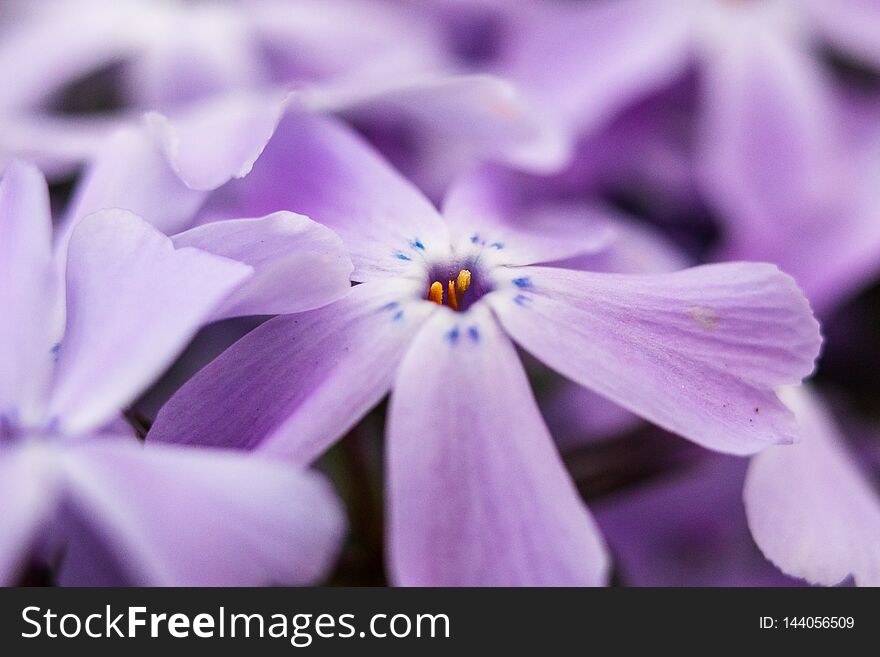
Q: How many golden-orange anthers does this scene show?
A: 3